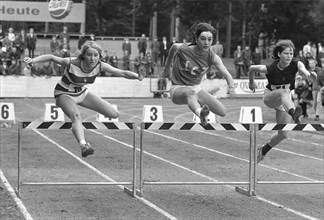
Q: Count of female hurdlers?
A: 3